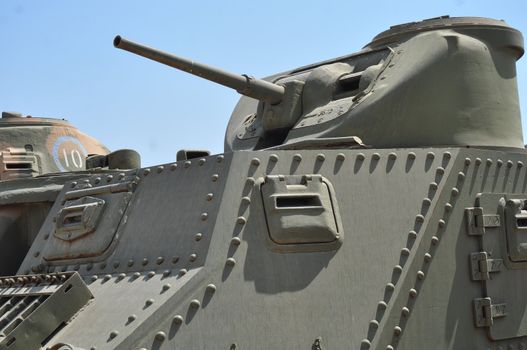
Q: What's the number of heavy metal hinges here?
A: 3